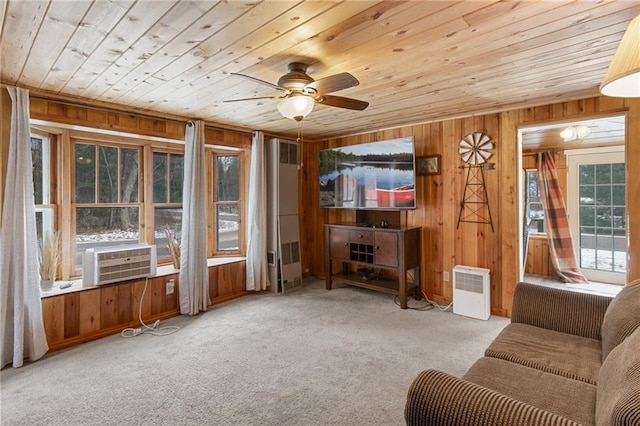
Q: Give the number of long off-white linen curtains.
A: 3